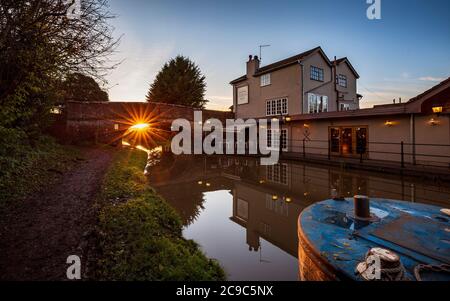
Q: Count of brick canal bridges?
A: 1